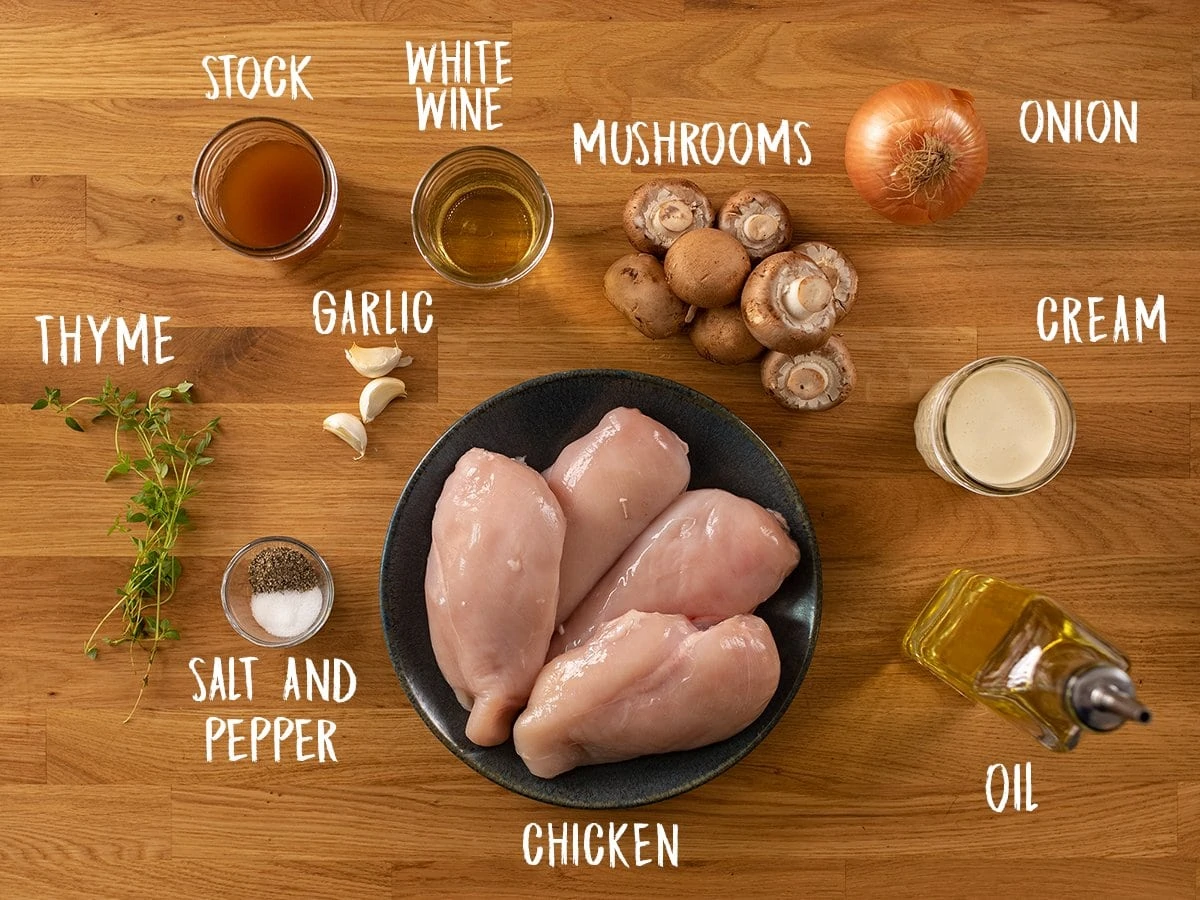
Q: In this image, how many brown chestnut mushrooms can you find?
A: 8